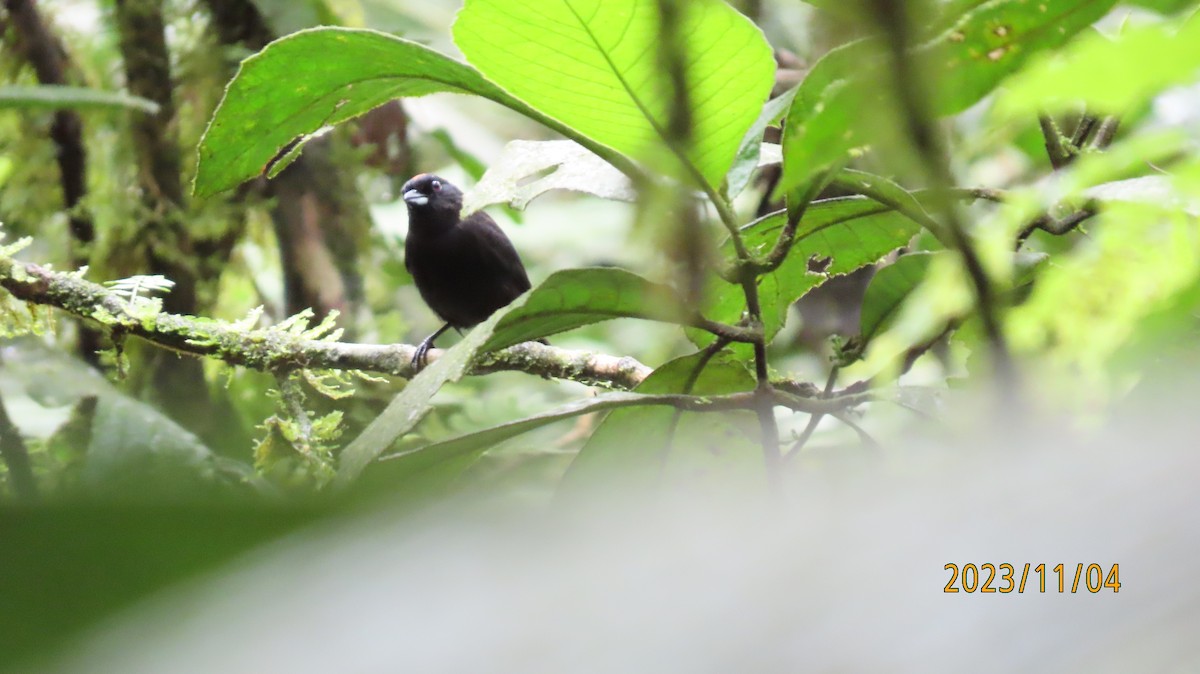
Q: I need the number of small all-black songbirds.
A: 1